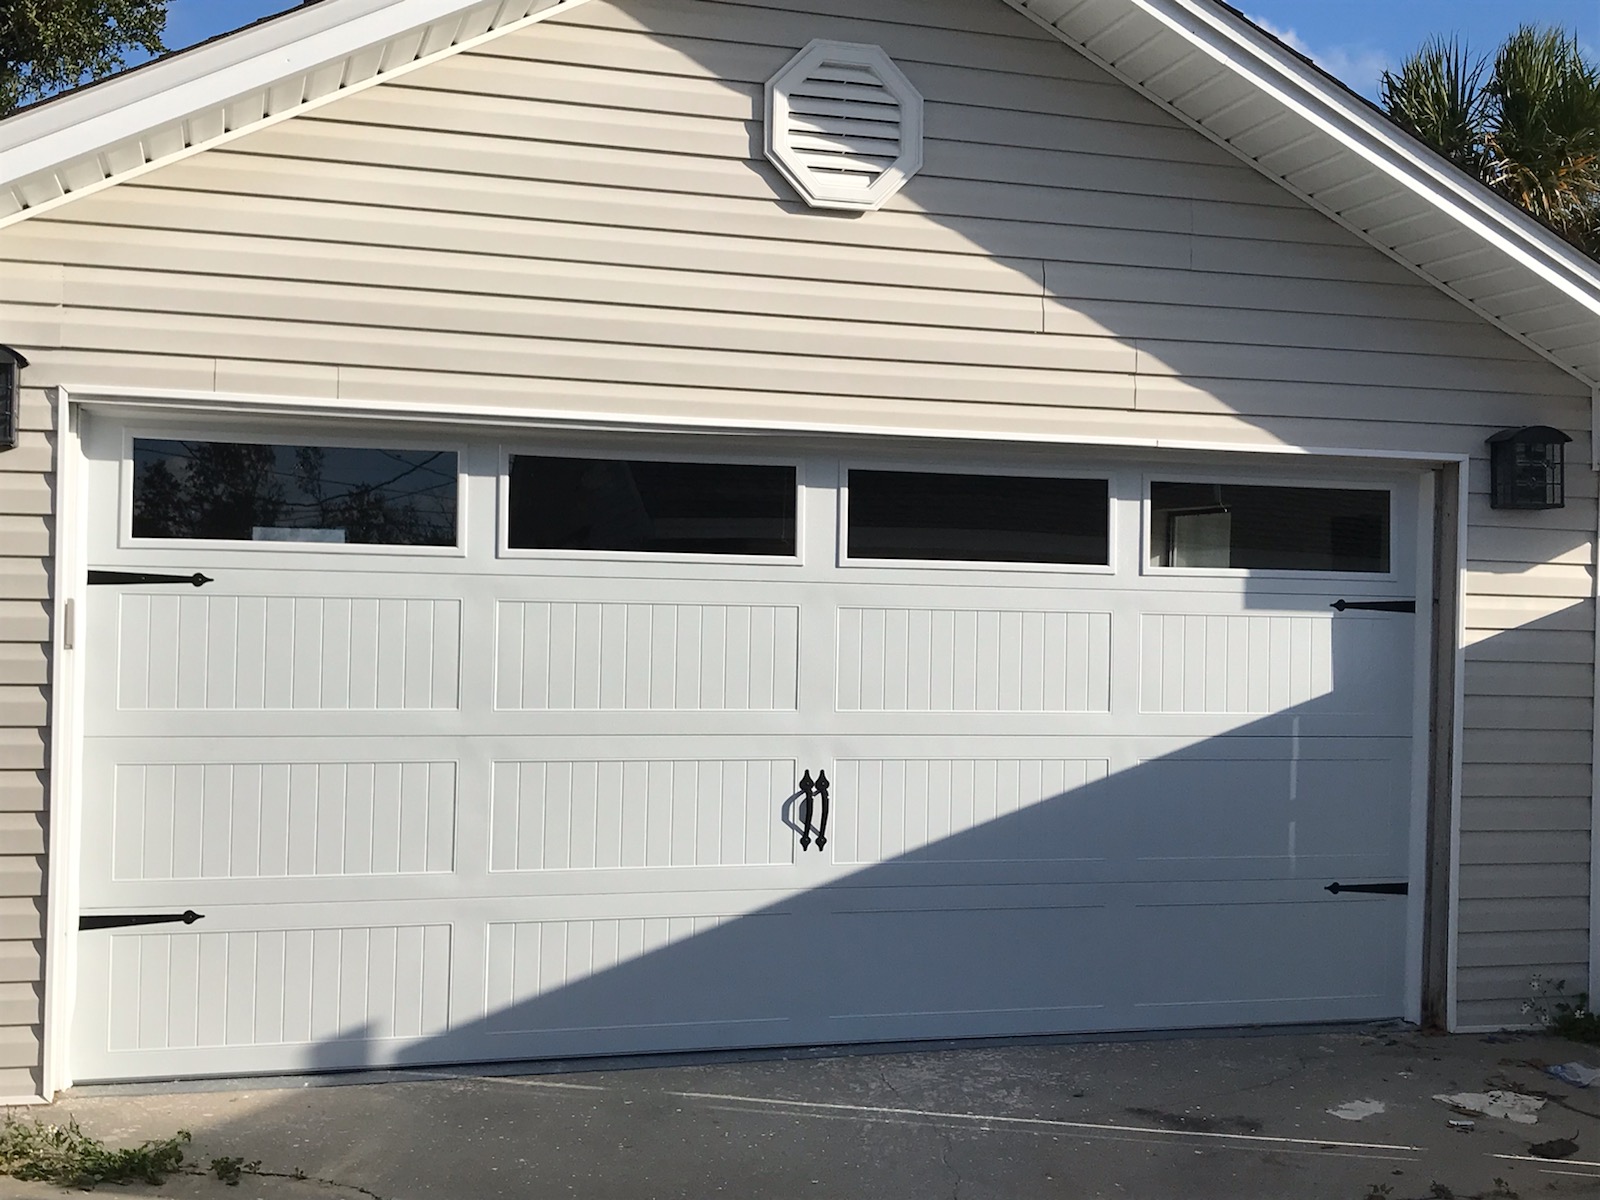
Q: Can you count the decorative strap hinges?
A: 4